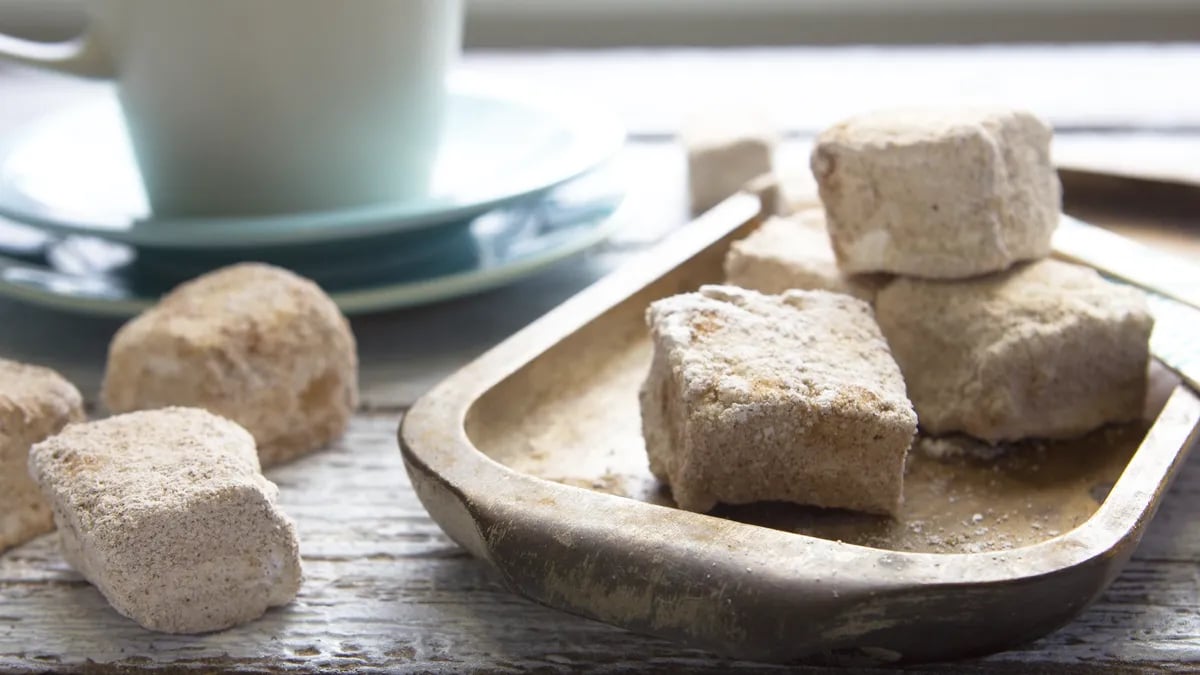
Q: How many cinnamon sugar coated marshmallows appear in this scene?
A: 8